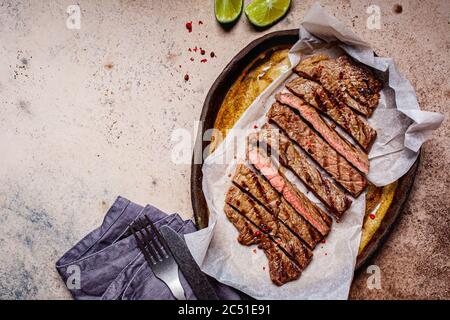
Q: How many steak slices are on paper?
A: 9